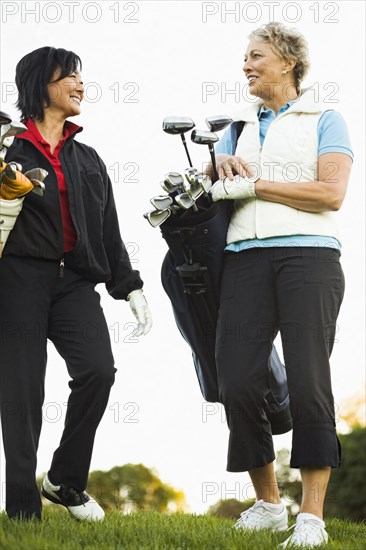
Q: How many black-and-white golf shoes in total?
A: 1